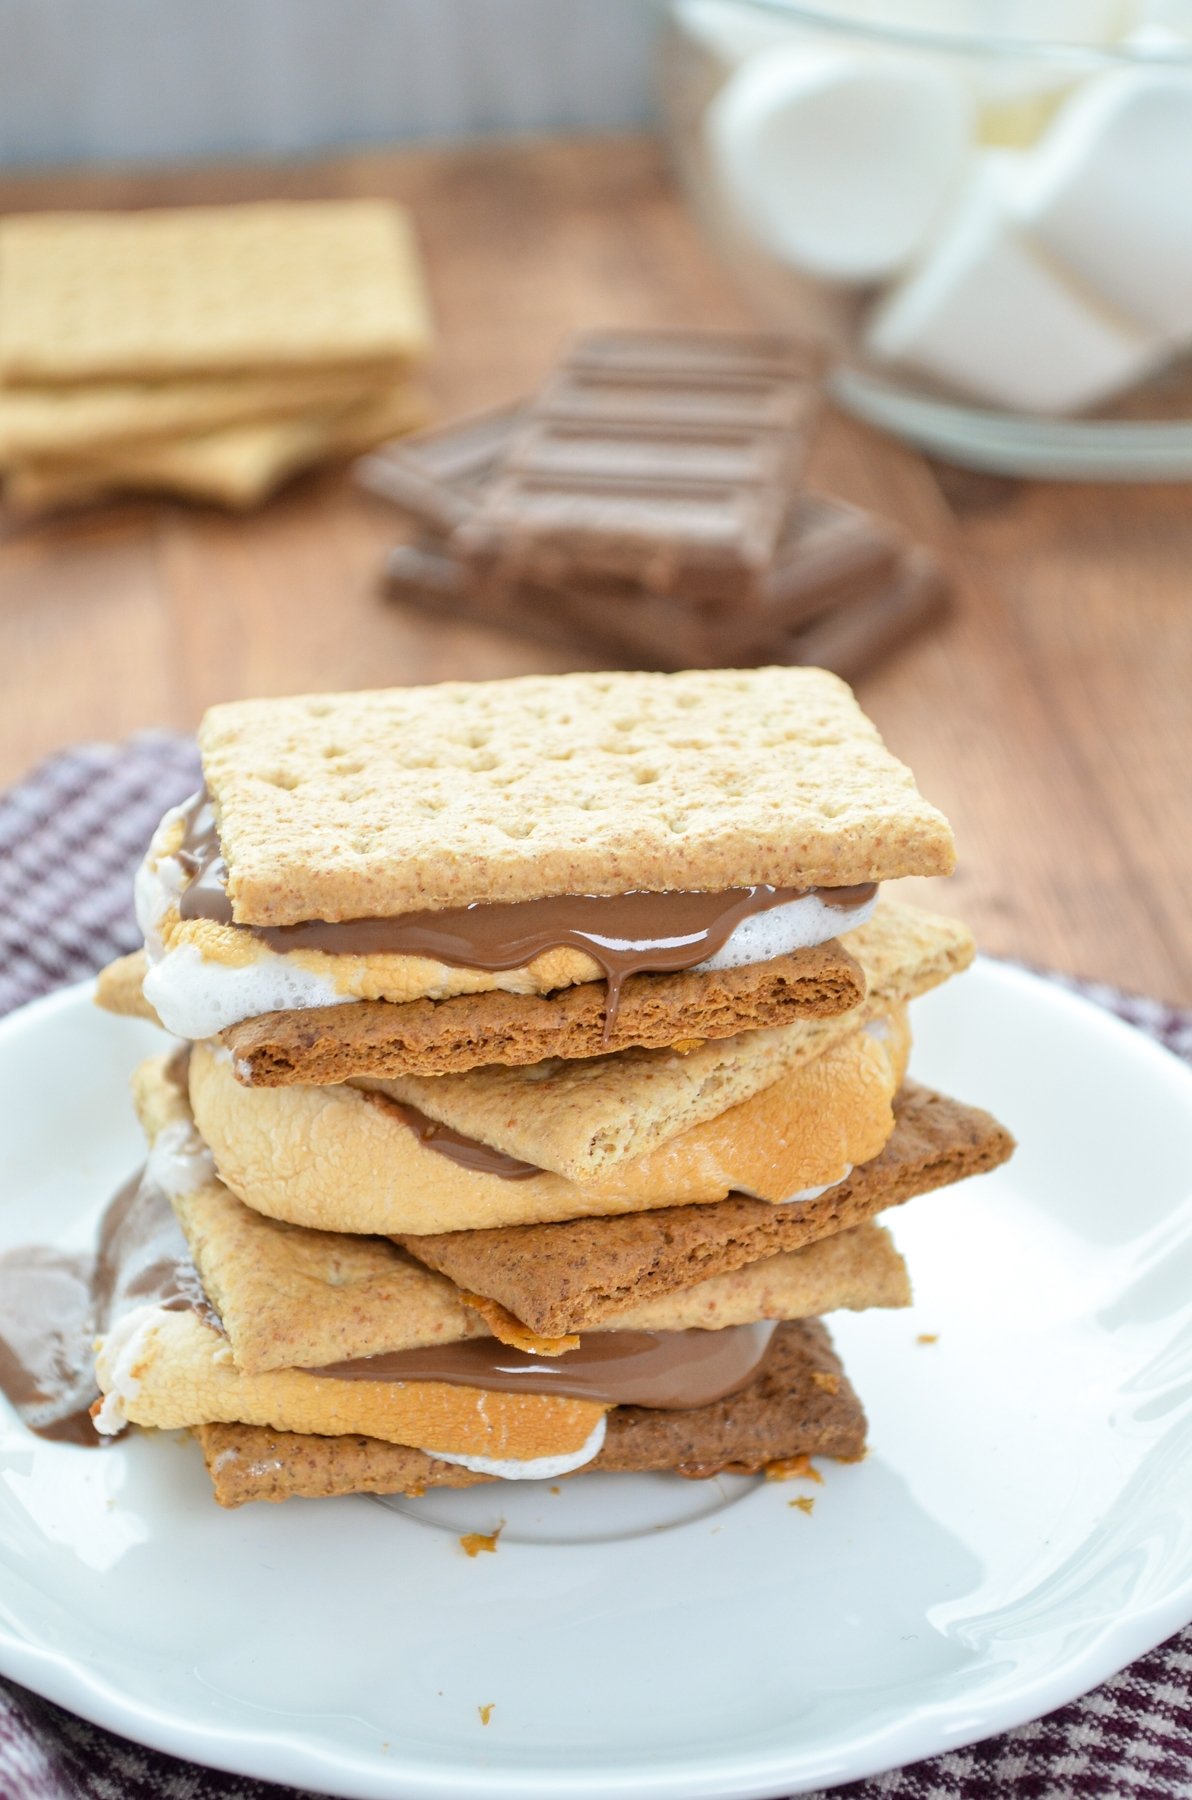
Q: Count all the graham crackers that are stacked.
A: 6